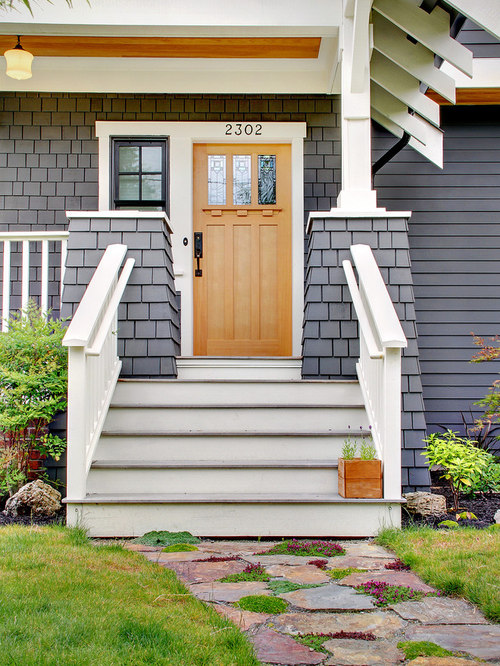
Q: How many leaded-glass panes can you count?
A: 3